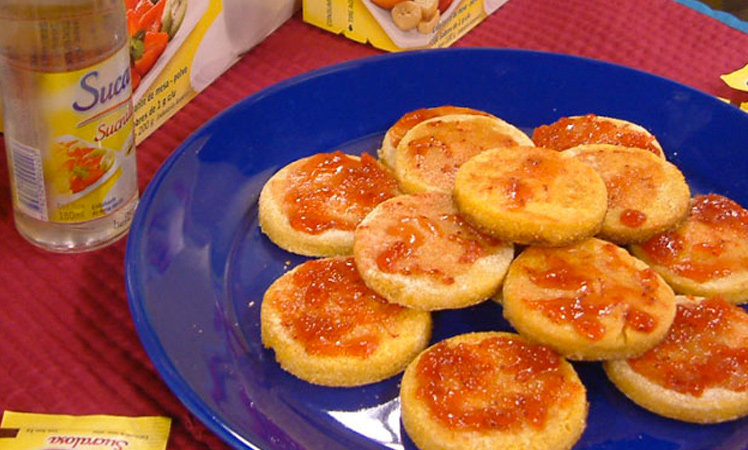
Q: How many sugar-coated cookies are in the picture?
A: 12